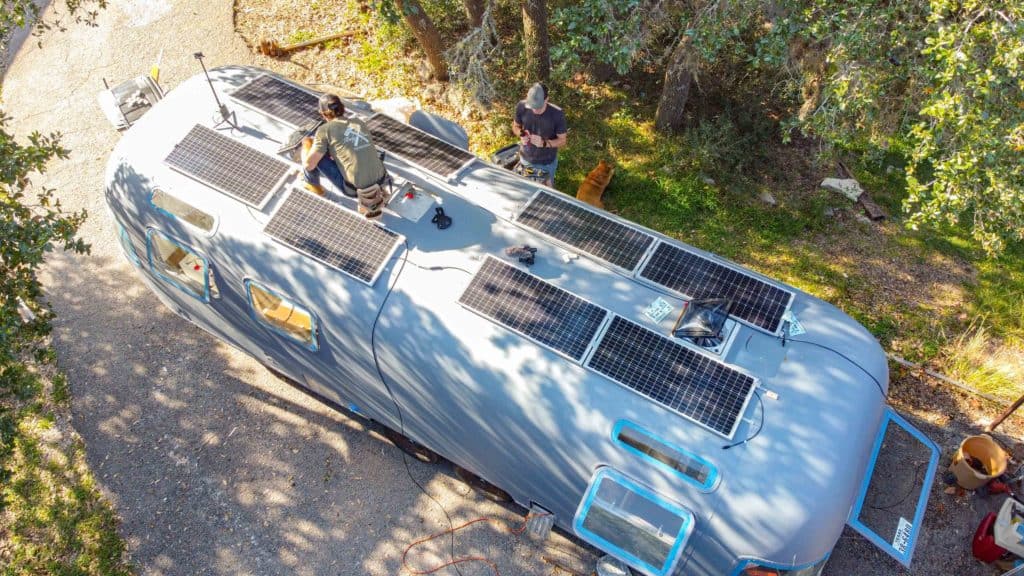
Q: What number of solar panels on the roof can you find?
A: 8